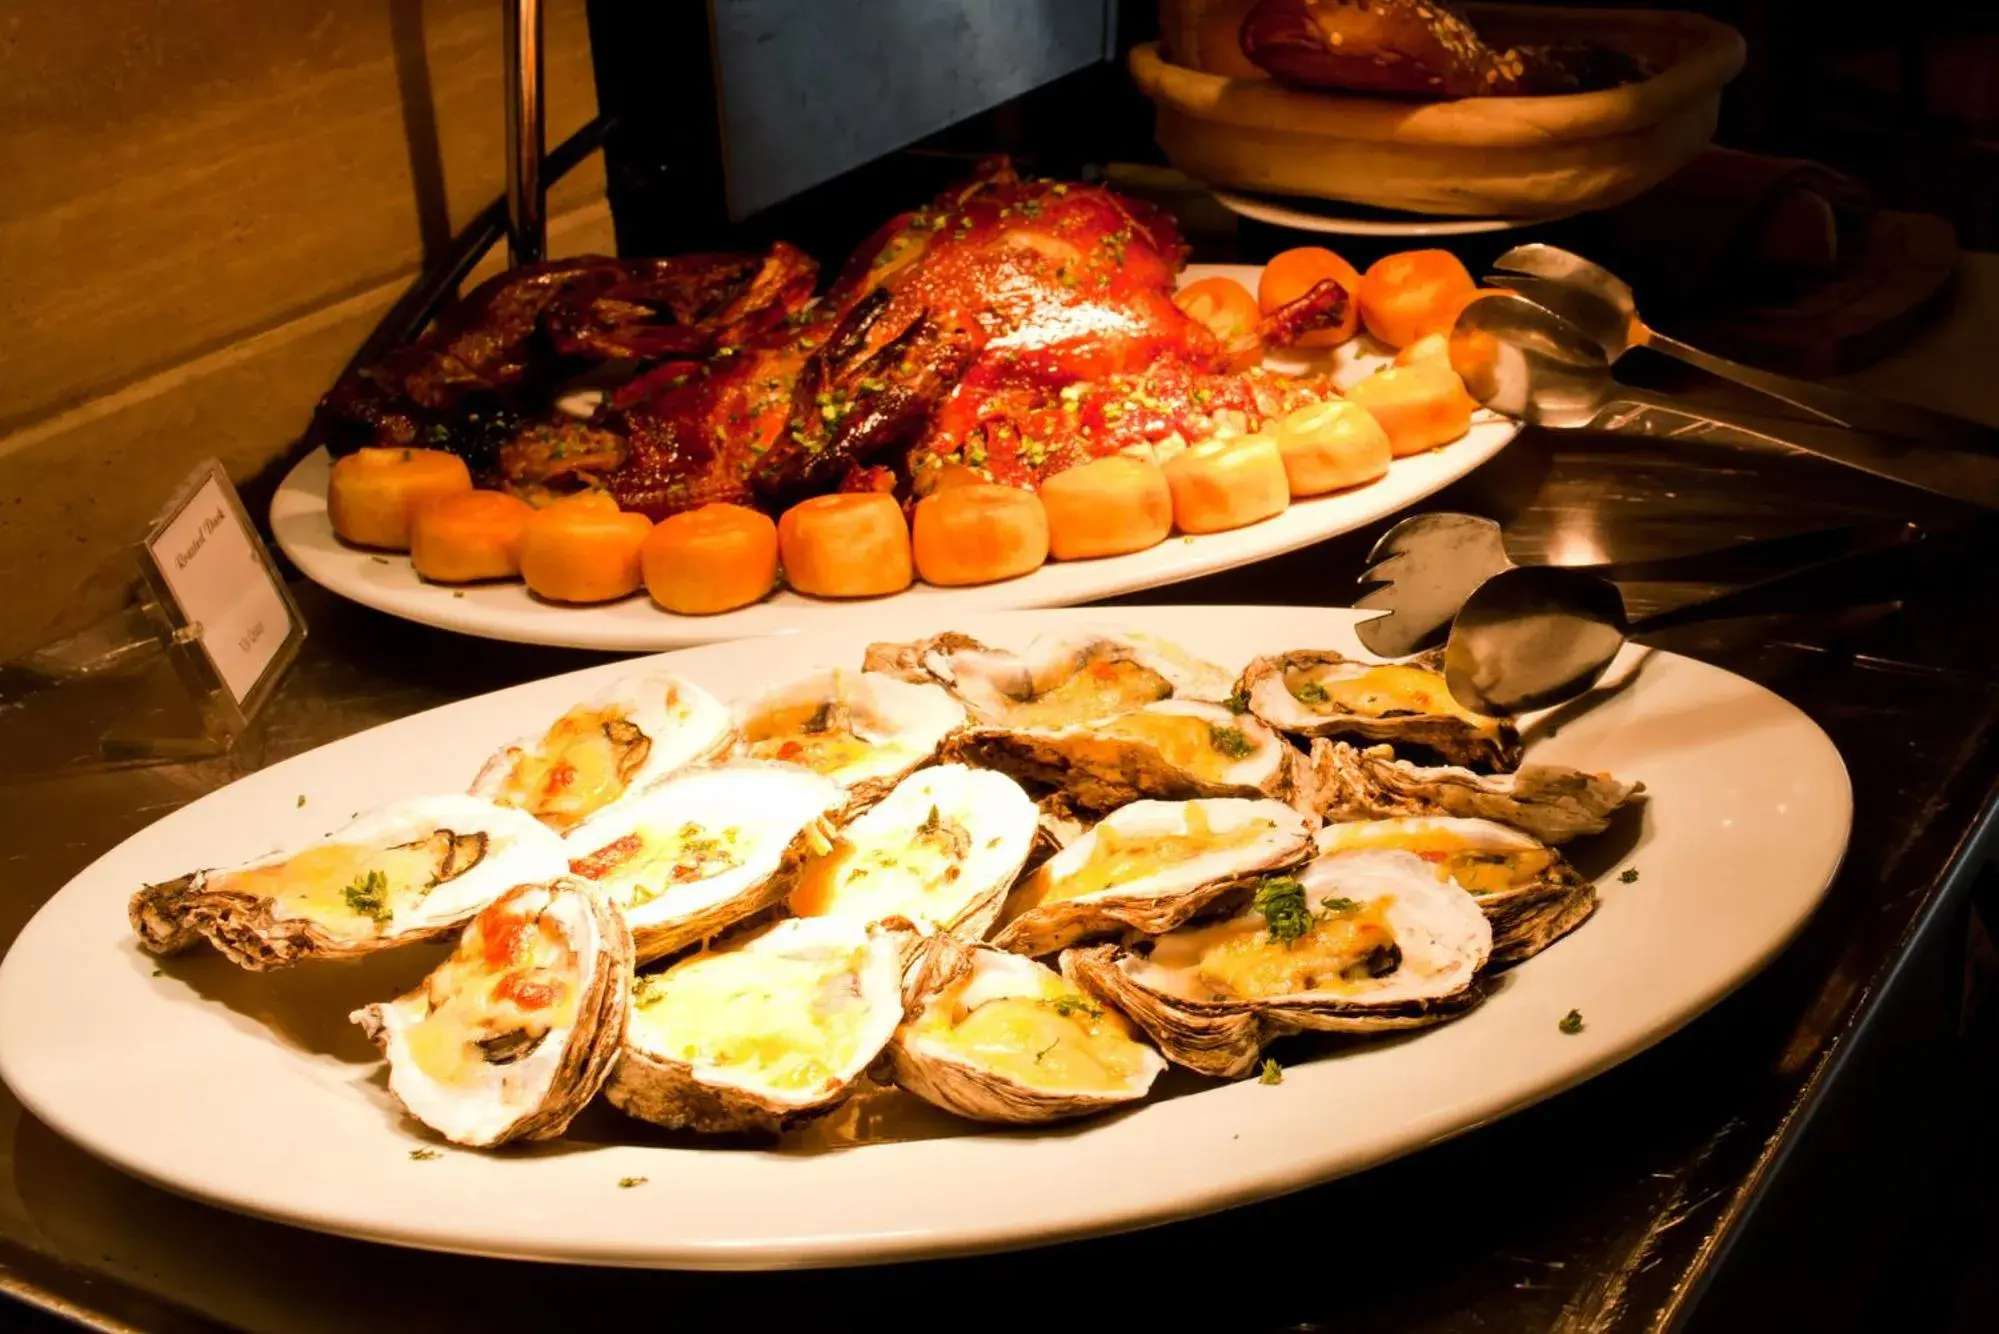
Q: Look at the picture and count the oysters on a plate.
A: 15